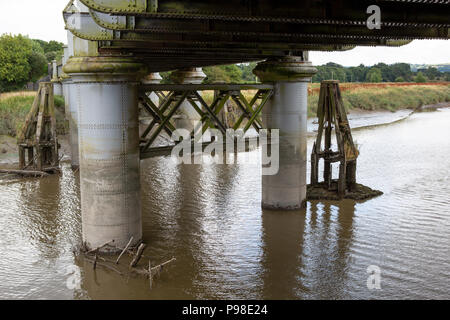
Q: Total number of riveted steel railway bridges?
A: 1